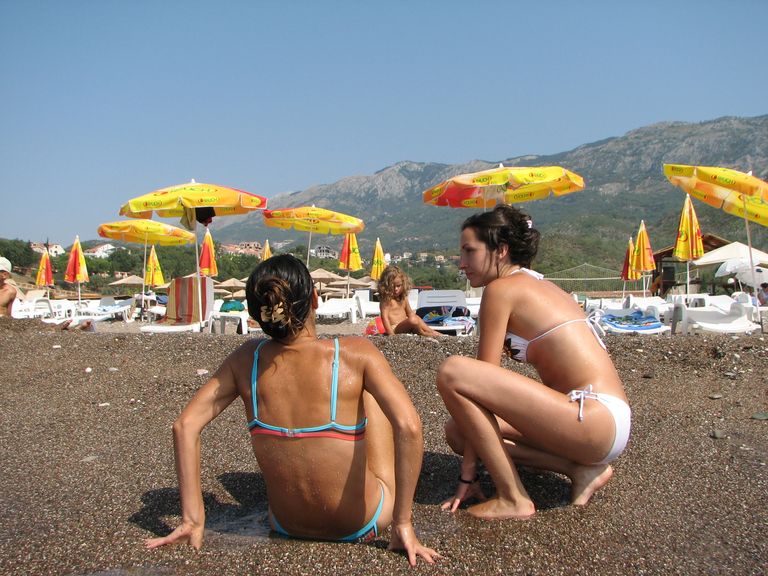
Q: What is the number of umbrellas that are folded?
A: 10